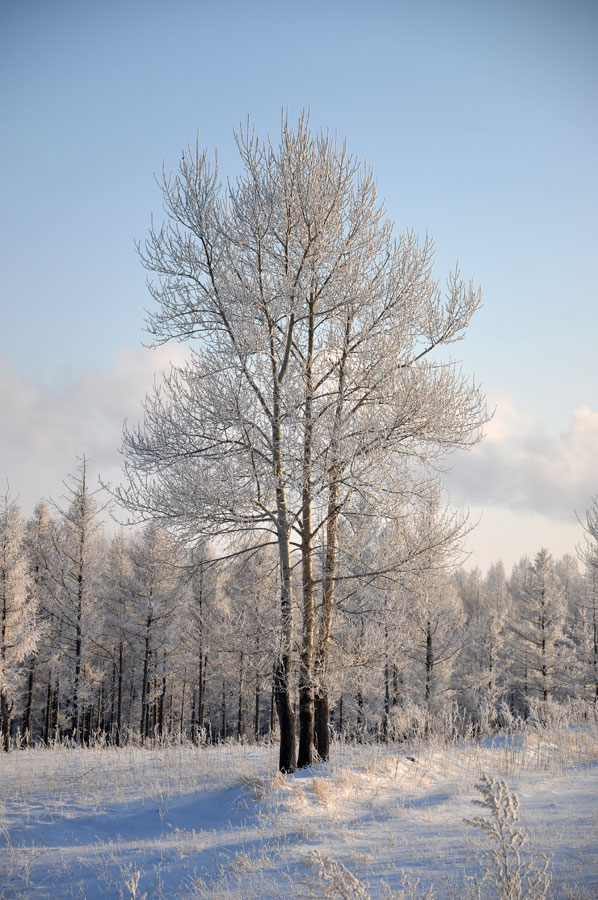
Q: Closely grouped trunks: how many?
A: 3